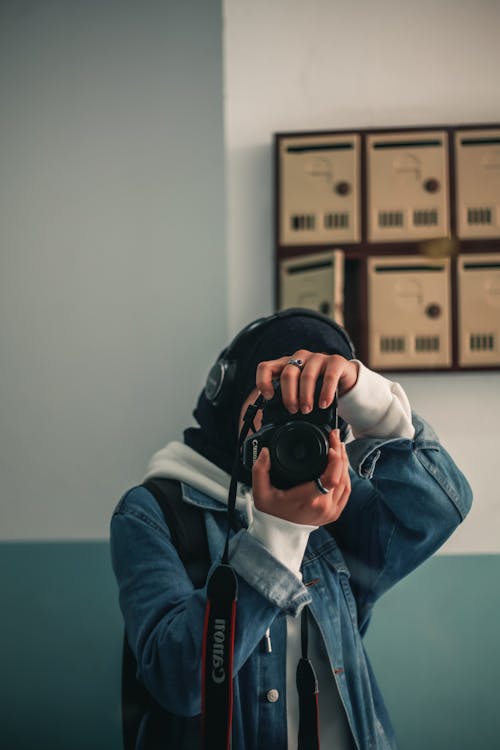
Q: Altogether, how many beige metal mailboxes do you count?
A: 6